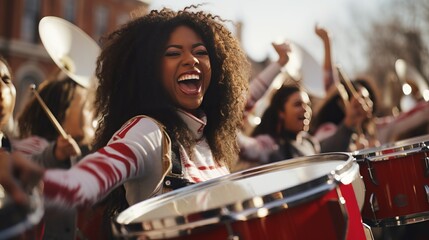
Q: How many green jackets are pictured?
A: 0